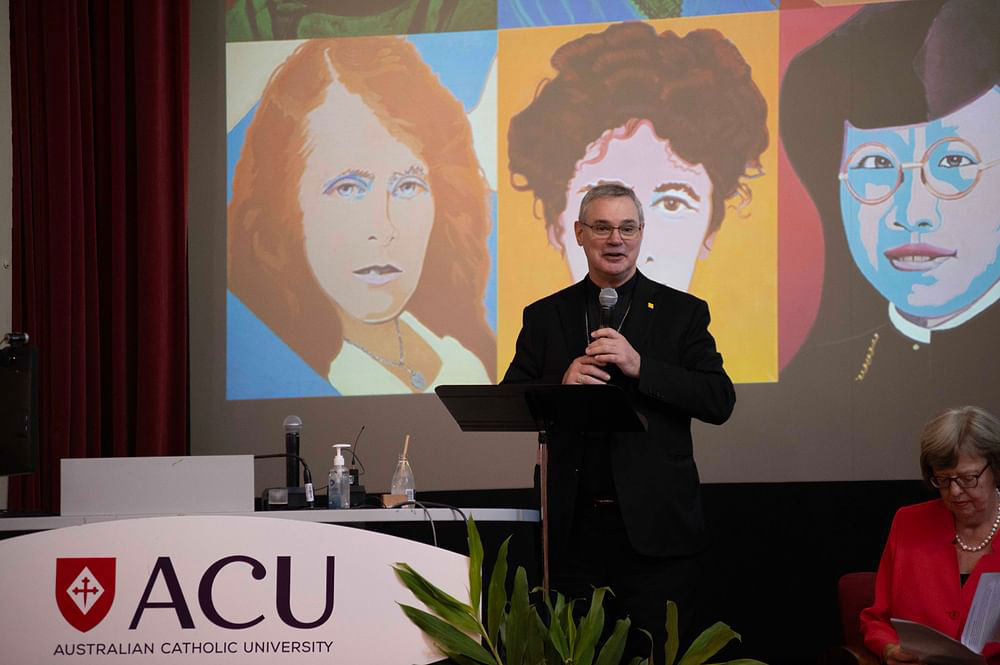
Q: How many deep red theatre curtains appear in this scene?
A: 1